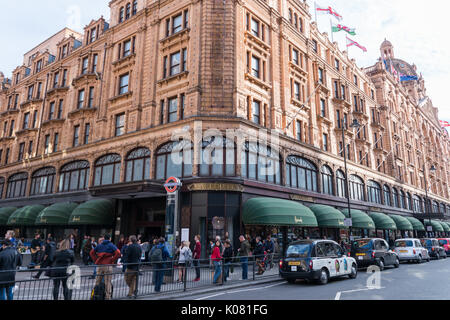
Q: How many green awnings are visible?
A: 13